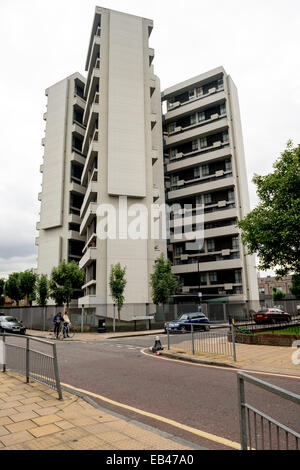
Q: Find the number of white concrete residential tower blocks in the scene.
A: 3